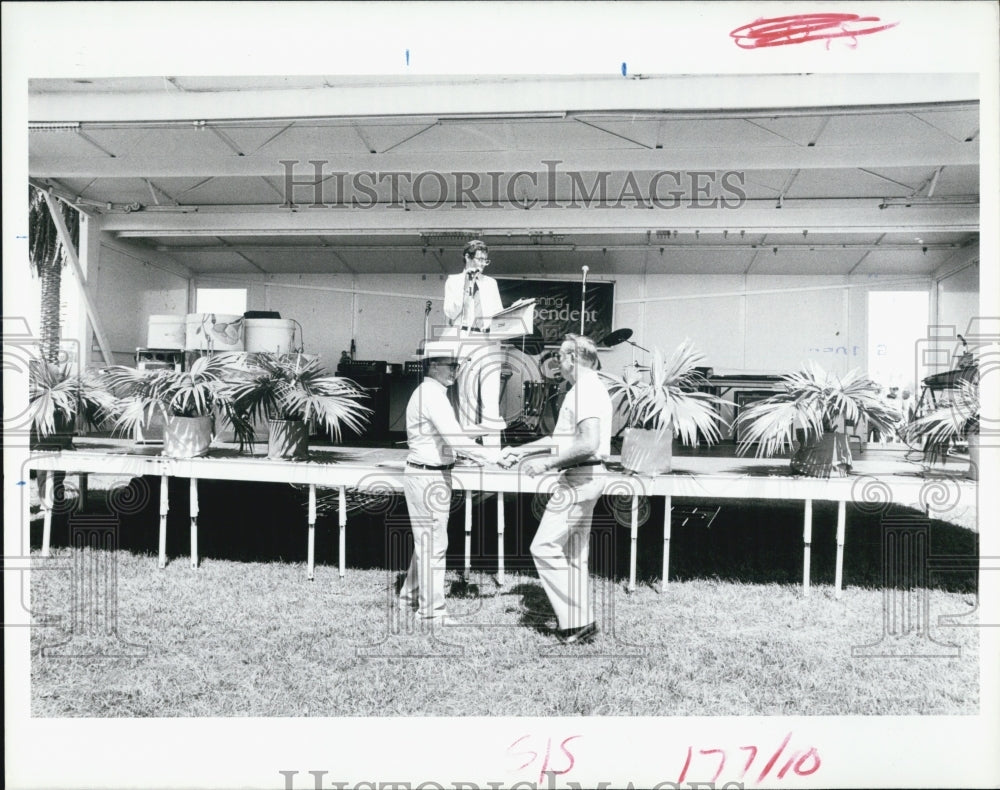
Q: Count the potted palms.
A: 6